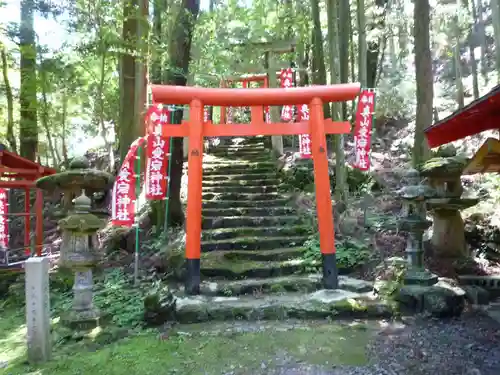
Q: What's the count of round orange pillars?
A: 2